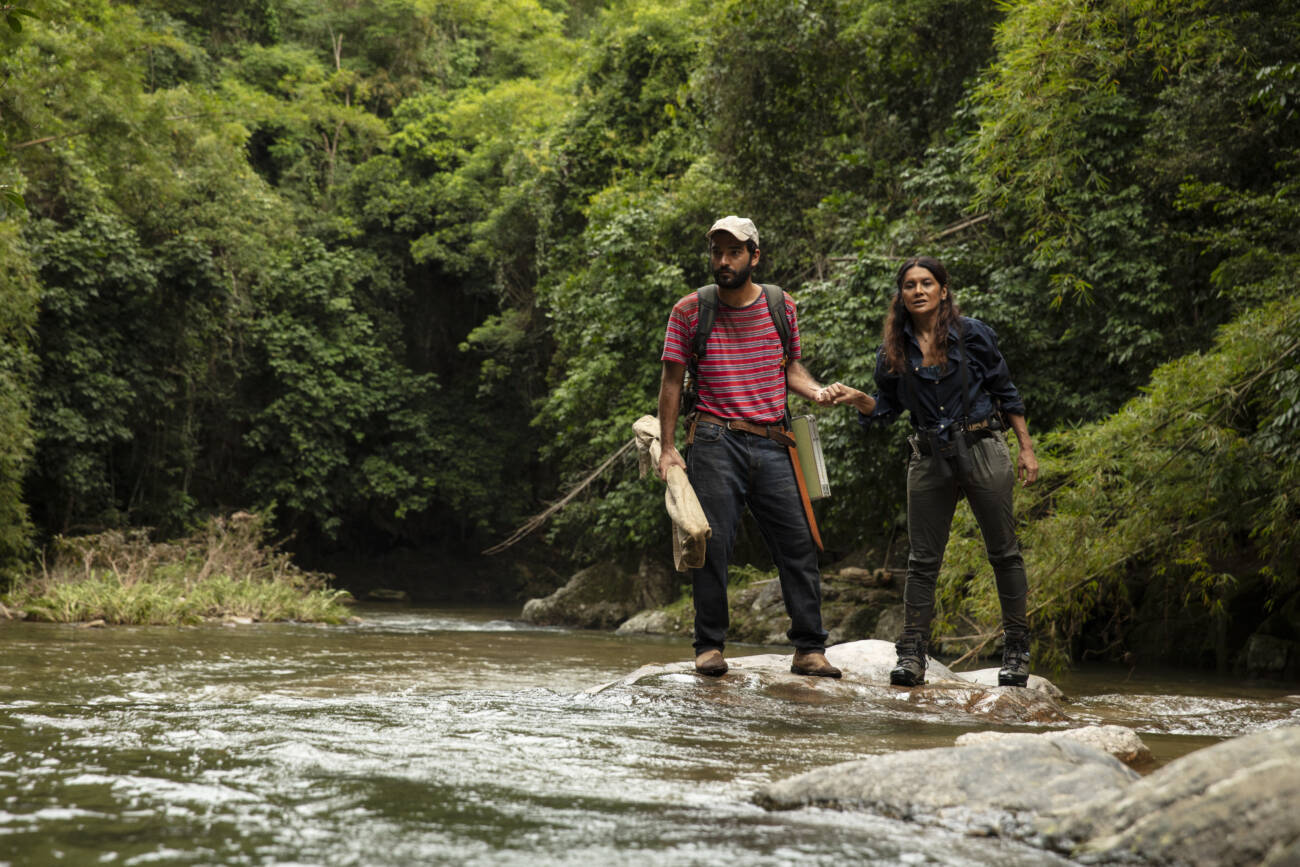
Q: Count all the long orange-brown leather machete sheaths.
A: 1